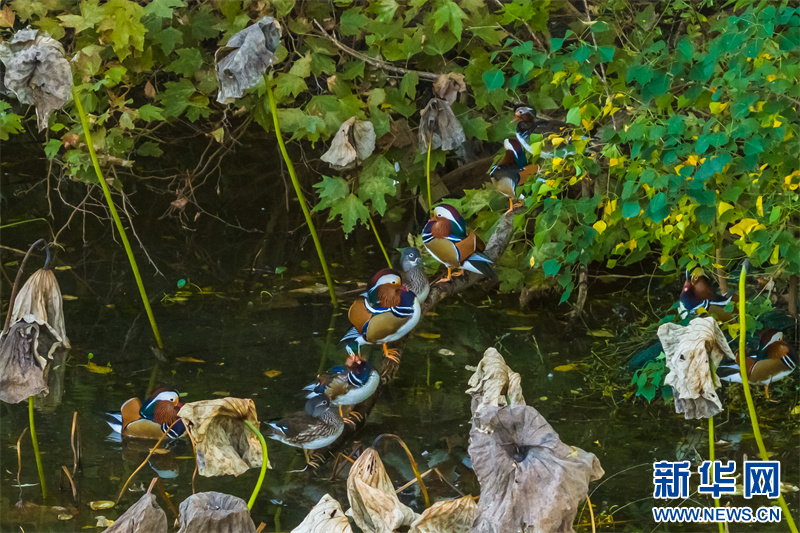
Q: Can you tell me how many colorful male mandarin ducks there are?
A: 8